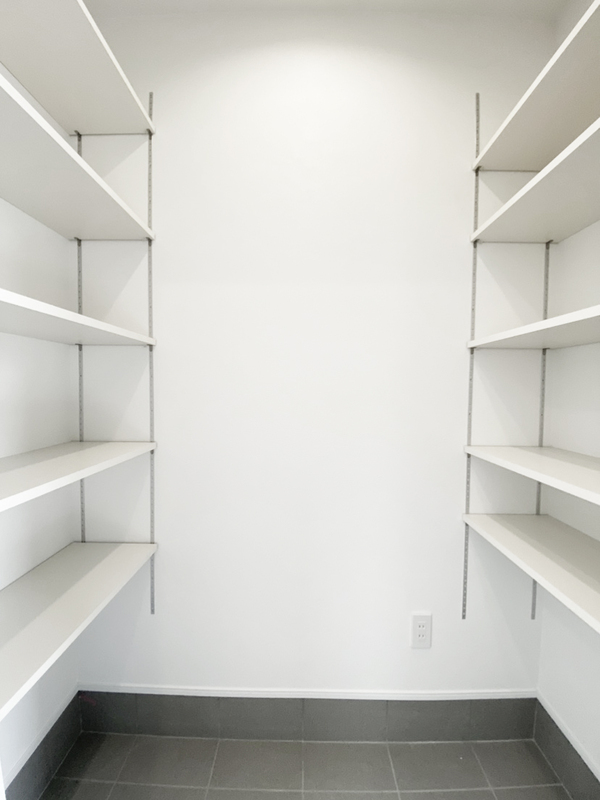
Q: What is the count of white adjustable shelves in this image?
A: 10